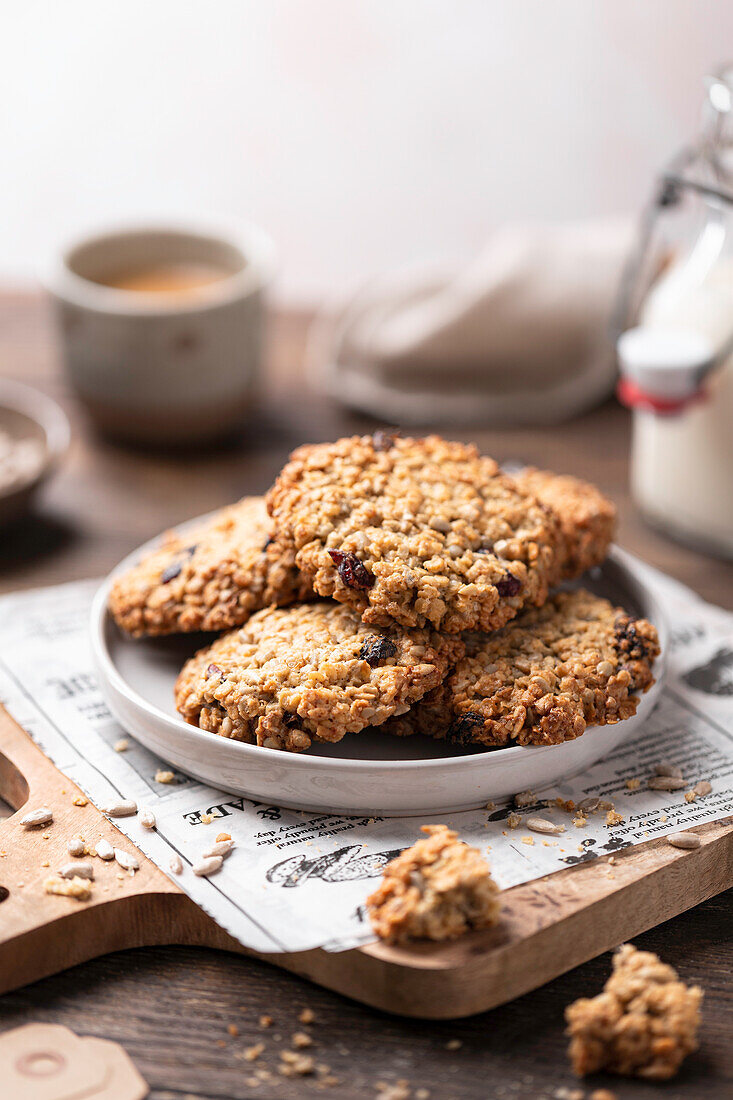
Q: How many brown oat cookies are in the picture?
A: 5